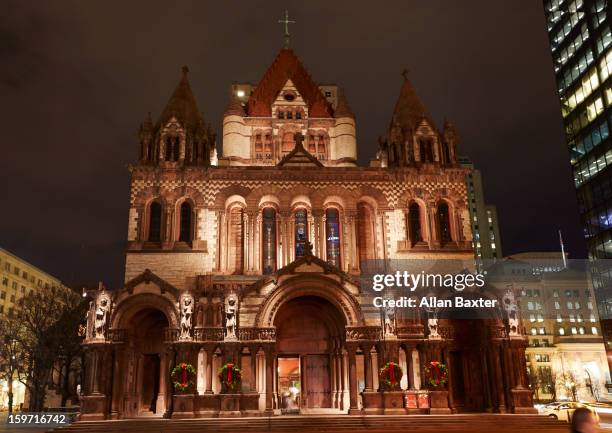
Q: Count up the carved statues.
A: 6